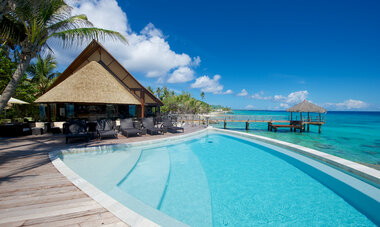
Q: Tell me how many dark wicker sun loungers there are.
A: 5